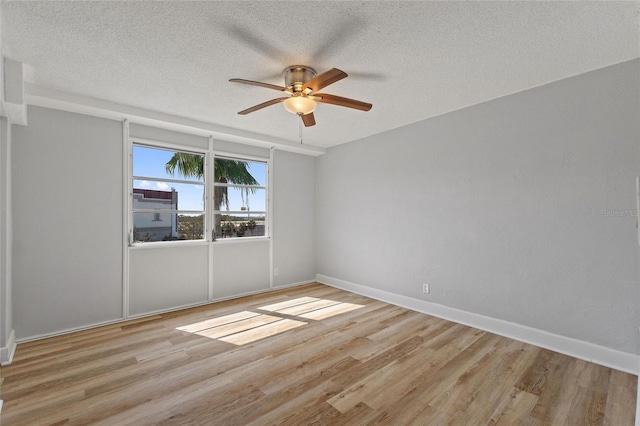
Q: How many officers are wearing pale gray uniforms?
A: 0